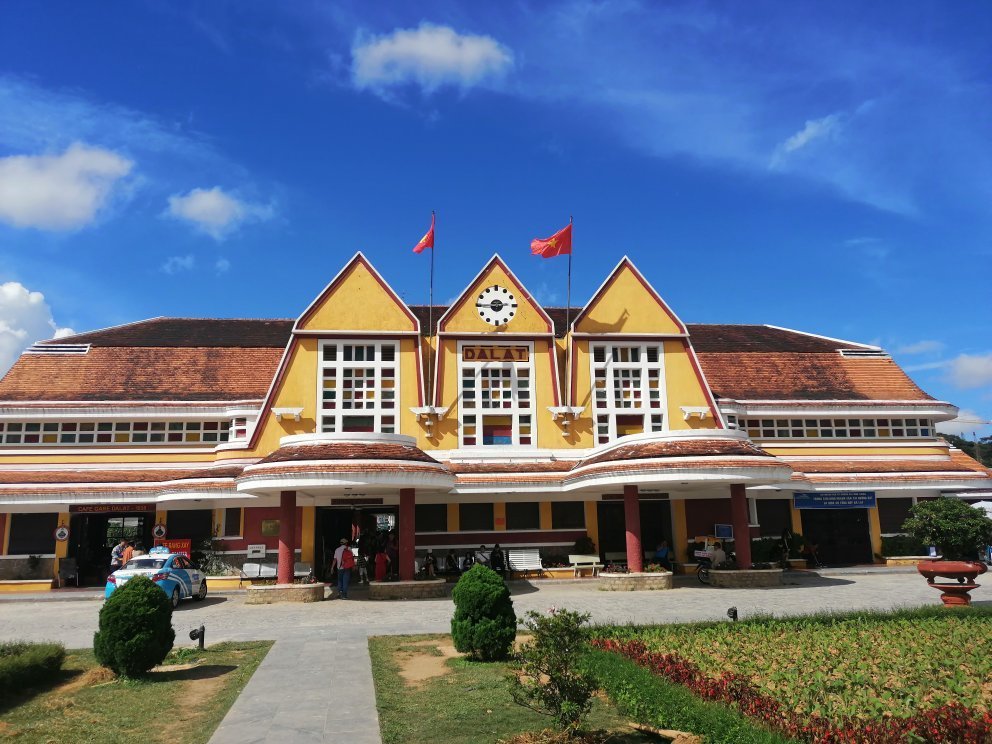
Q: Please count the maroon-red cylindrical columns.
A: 4